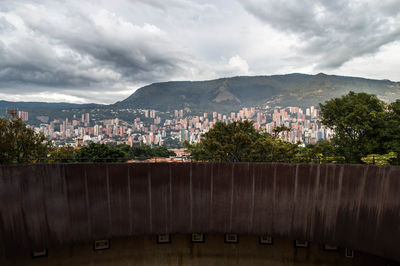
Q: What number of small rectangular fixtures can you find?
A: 9